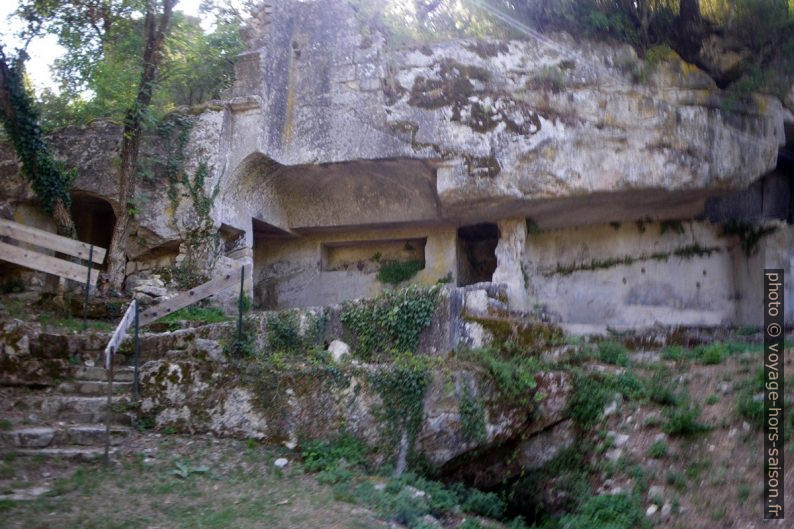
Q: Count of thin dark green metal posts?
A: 4